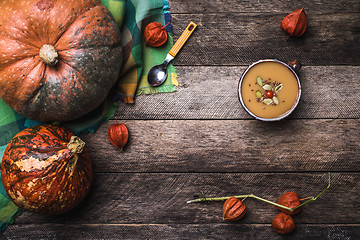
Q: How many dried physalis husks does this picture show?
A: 6